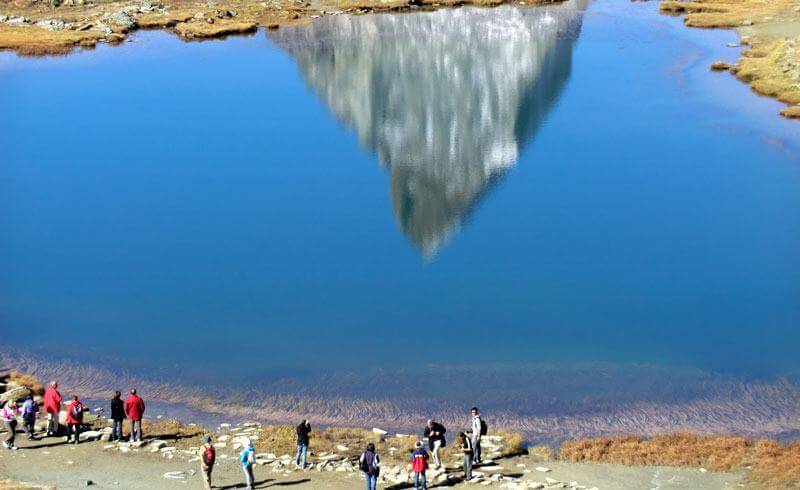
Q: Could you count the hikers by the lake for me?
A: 14